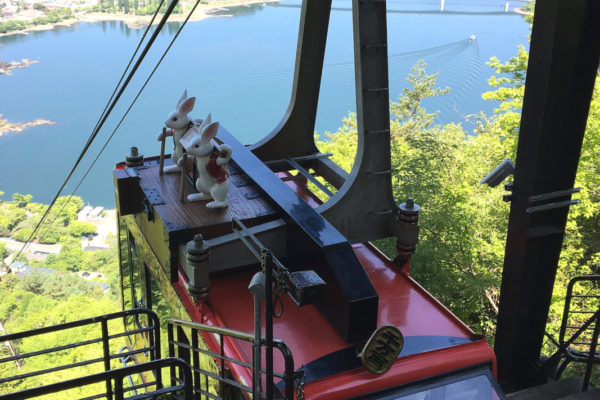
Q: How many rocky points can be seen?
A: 2